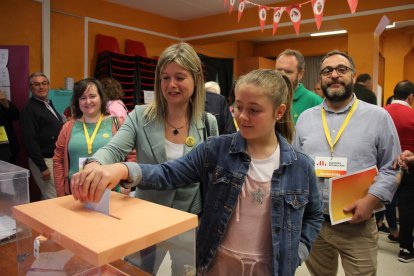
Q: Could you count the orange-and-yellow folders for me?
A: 1